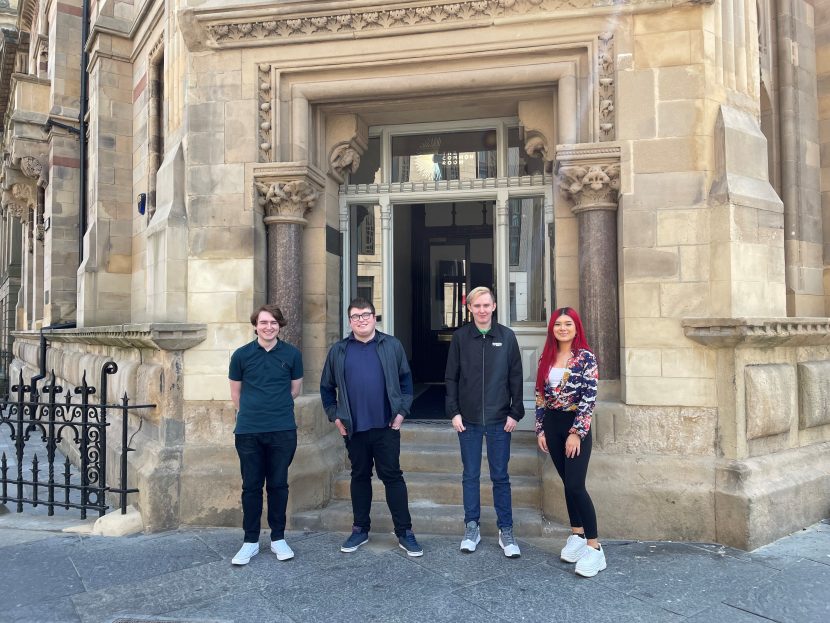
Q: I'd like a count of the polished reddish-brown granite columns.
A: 2